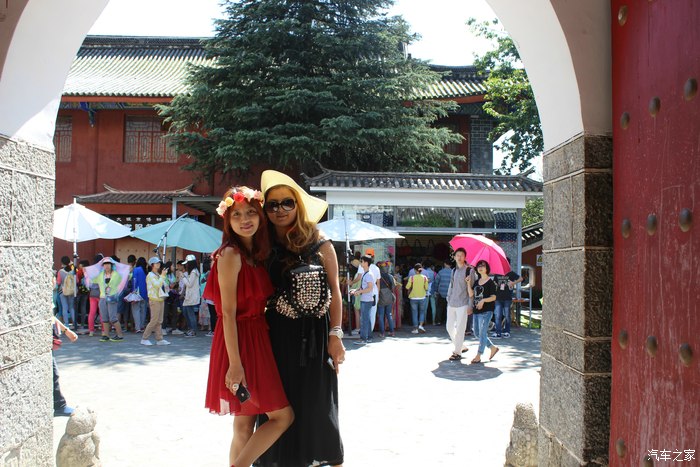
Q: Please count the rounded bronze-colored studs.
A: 12